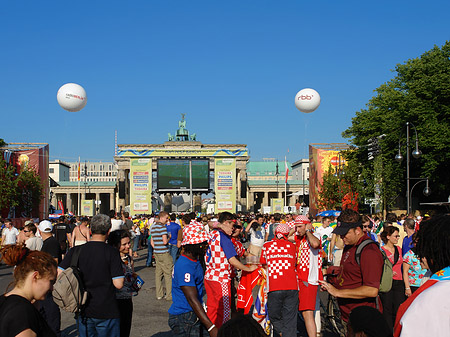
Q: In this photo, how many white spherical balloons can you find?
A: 2